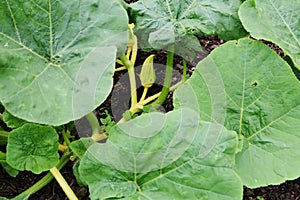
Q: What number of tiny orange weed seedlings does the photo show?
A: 0